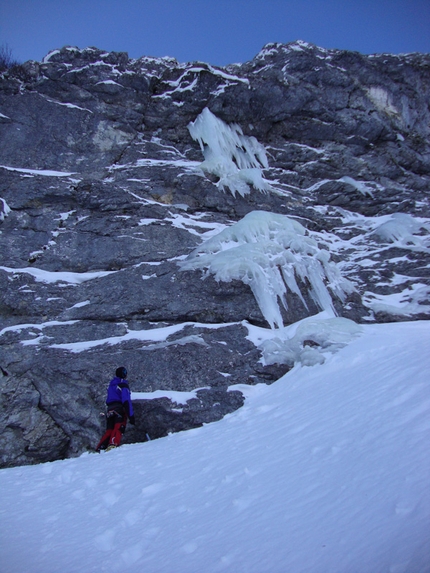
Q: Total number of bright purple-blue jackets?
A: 1